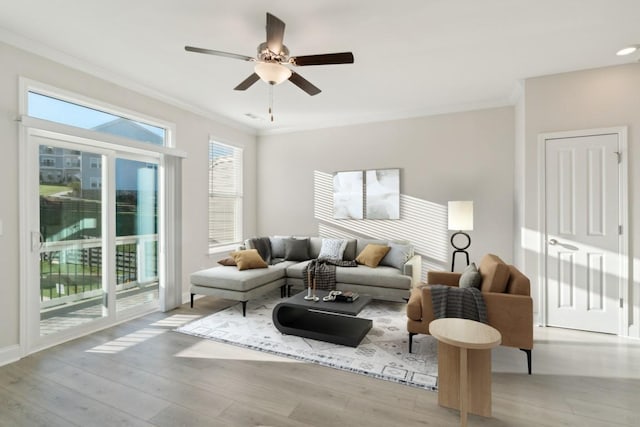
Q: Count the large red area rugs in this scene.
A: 0